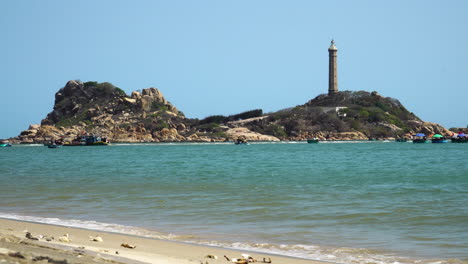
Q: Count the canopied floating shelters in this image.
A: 3